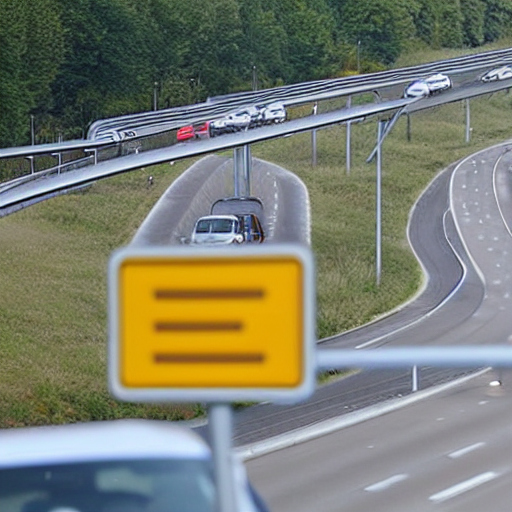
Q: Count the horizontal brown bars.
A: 3